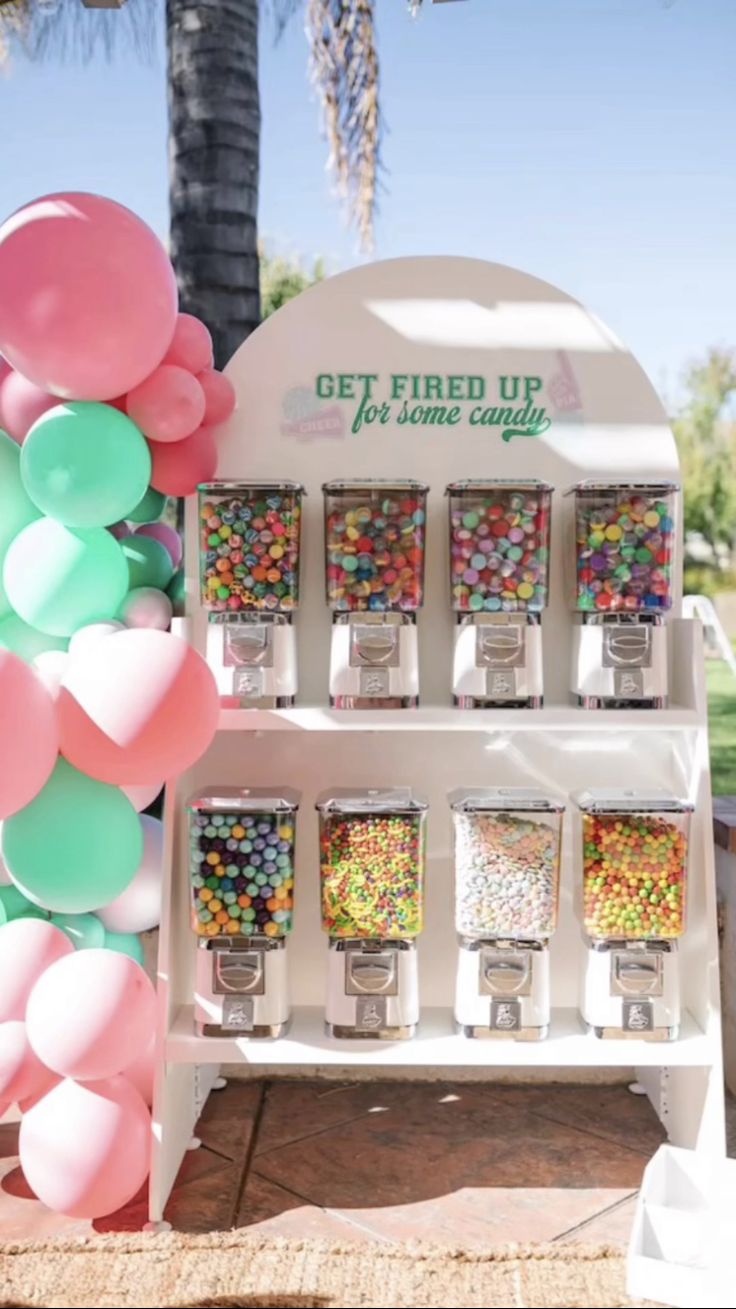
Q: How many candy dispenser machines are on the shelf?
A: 8